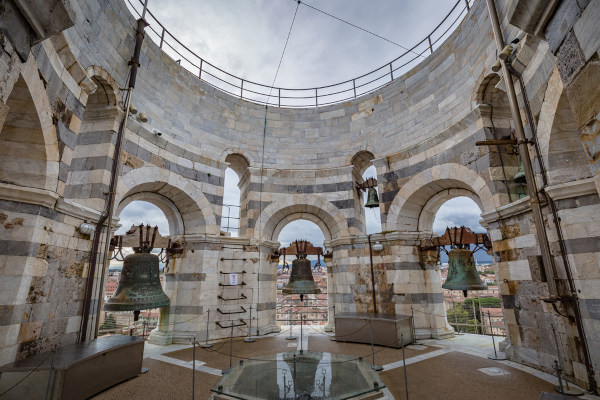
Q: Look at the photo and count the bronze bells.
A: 5